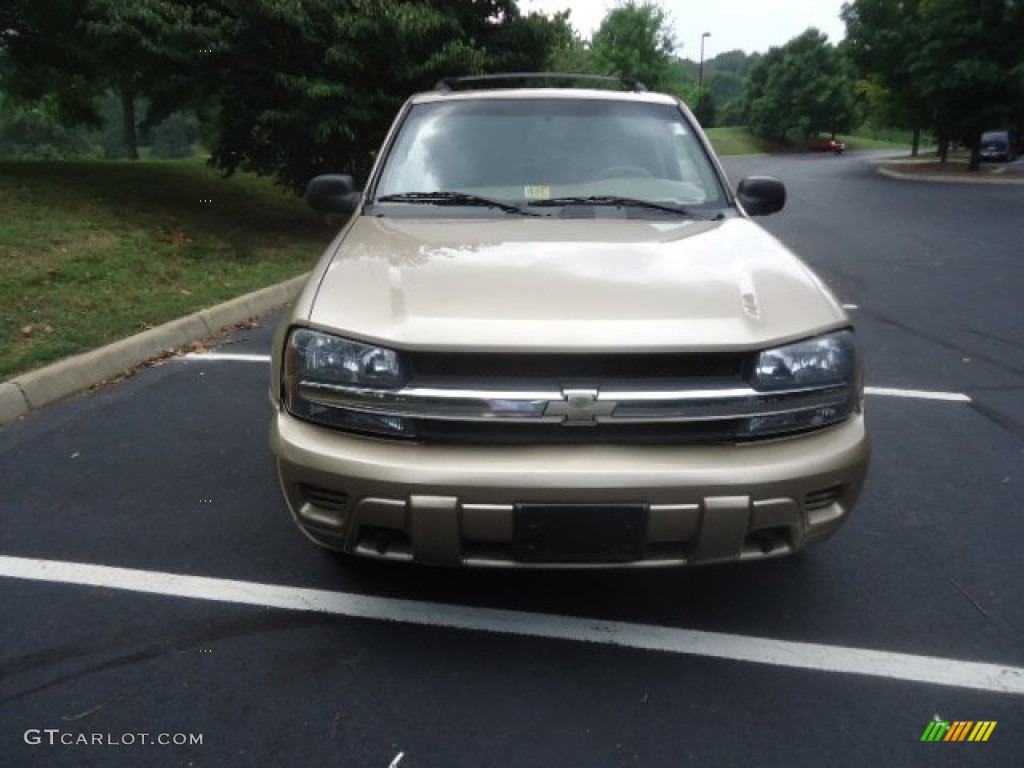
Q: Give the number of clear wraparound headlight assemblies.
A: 2